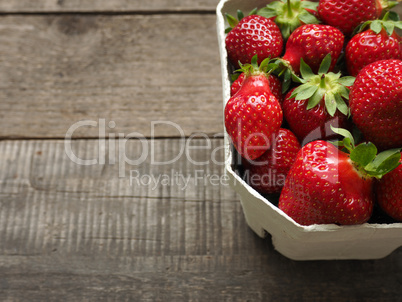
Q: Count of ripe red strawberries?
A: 12